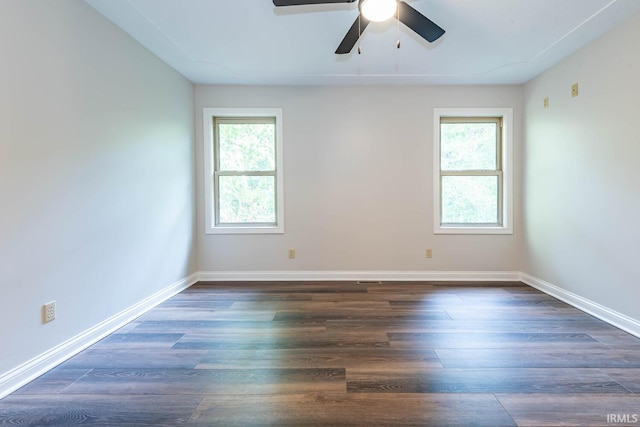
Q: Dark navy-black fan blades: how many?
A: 3